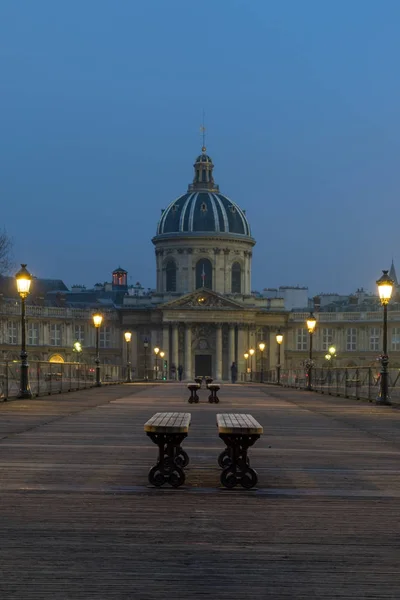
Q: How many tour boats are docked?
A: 0